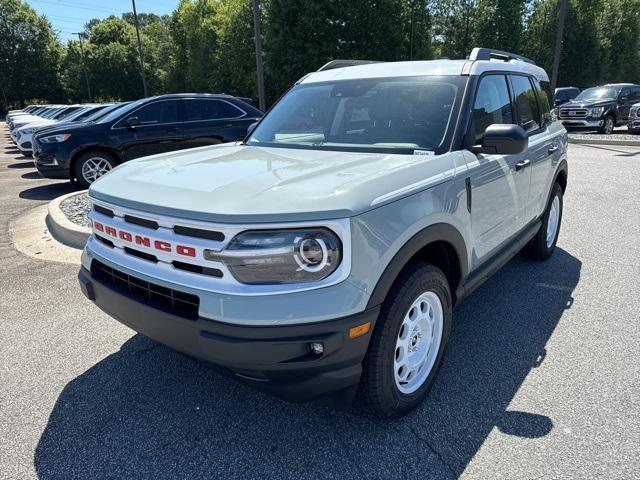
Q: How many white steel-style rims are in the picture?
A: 2